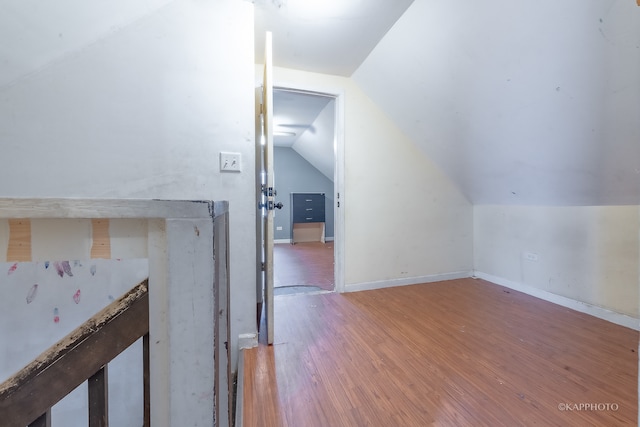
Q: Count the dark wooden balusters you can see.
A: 3